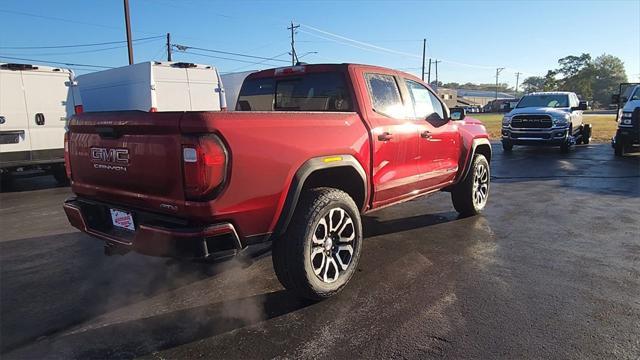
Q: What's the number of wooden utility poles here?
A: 8